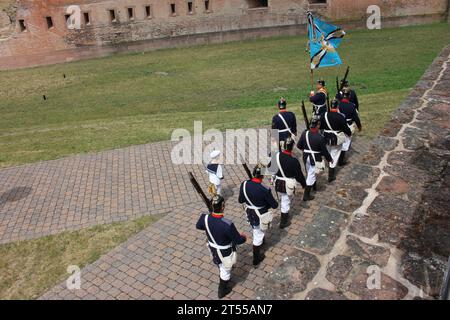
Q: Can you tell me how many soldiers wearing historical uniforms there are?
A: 9